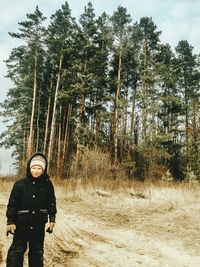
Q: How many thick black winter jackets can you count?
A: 1